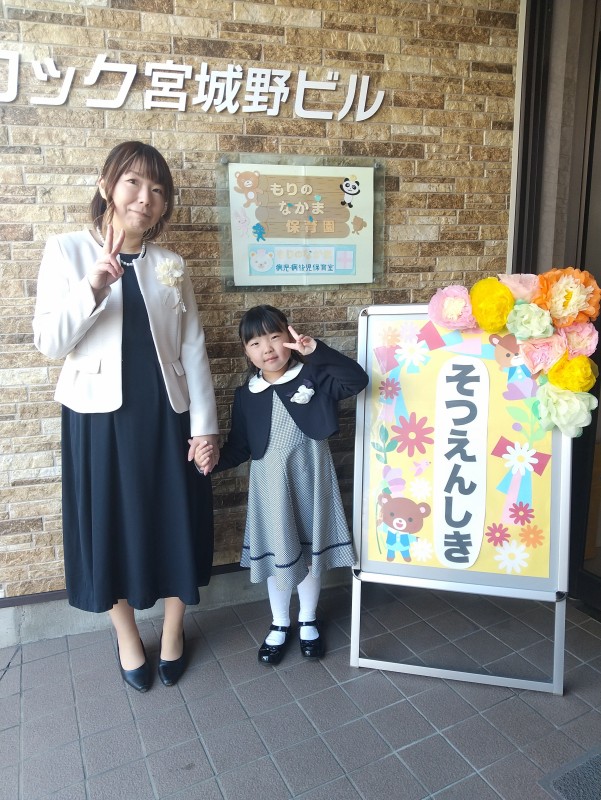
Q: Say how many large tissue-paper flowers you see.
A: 9